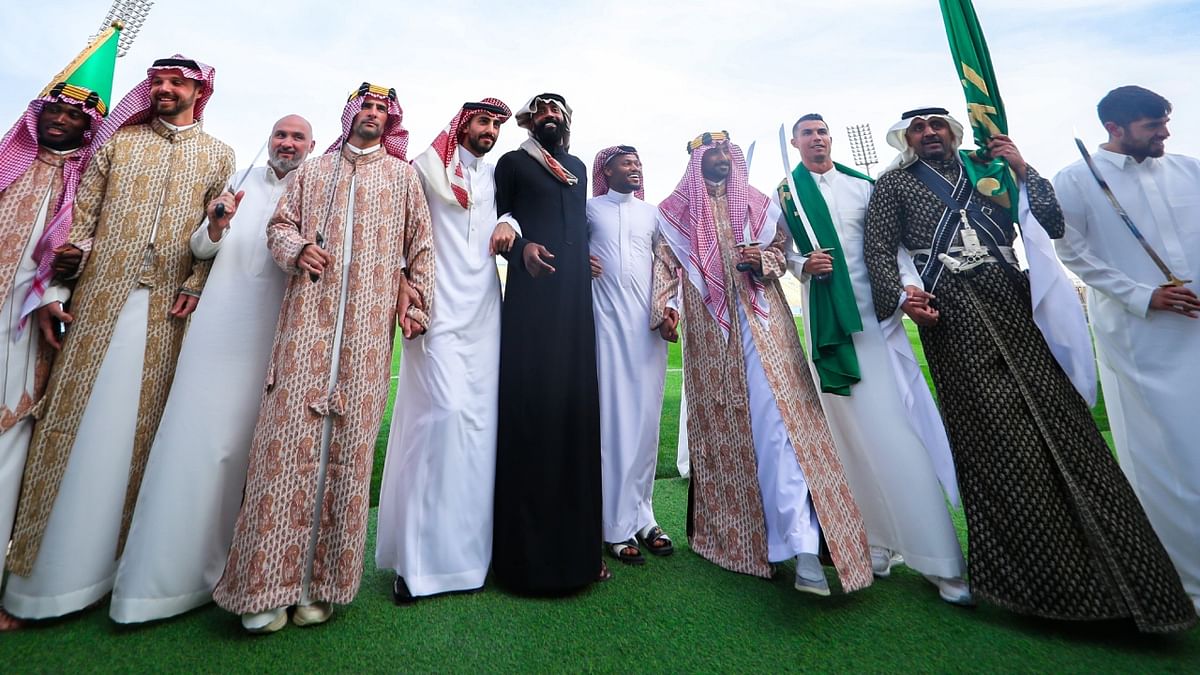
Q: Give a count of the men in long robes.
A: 11